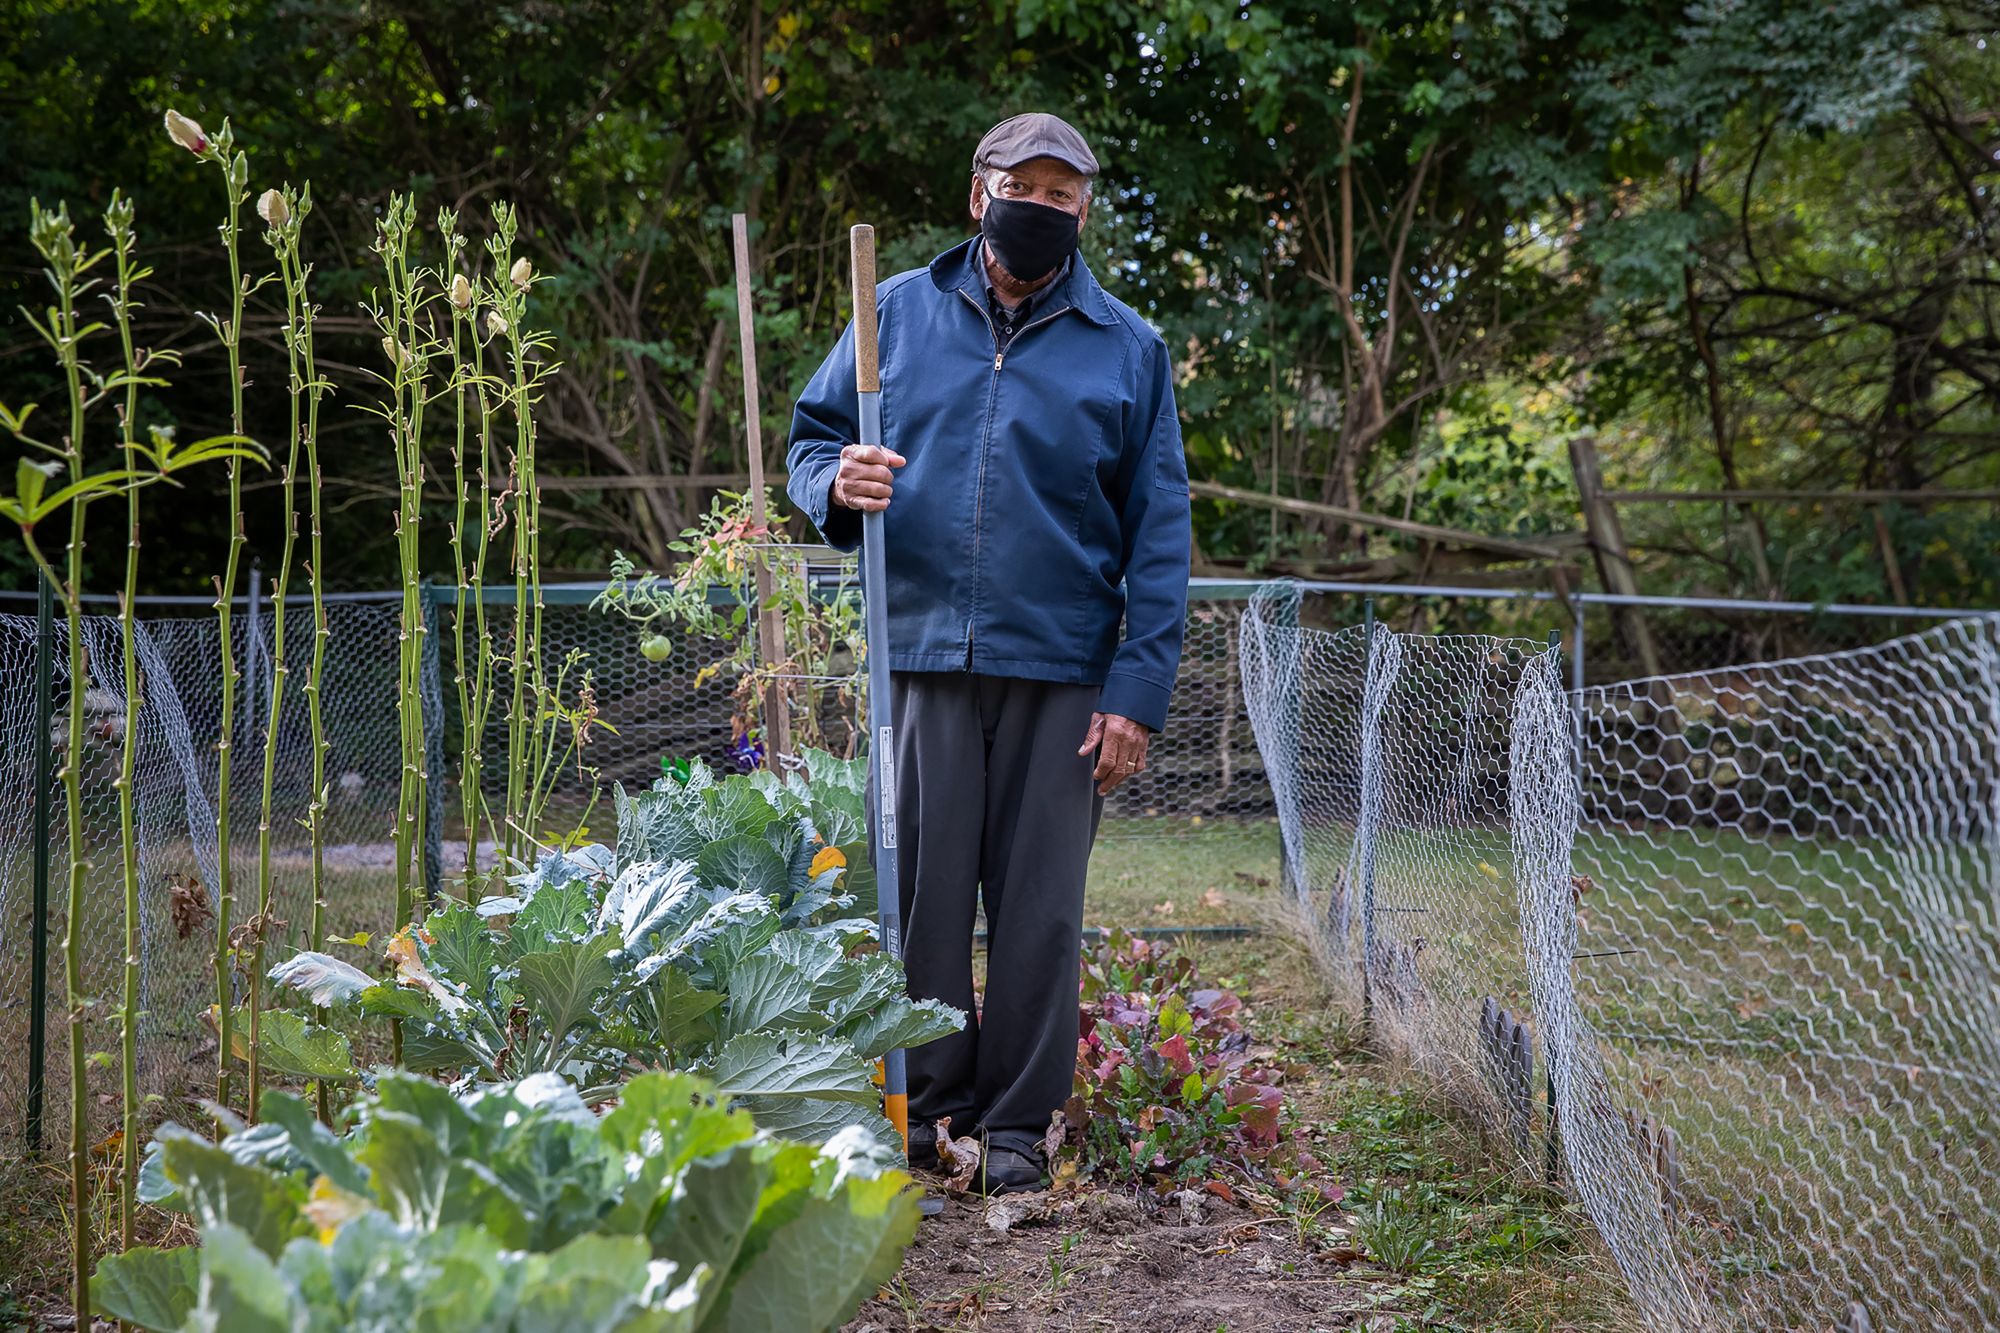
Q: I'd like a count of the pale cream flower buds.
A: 6